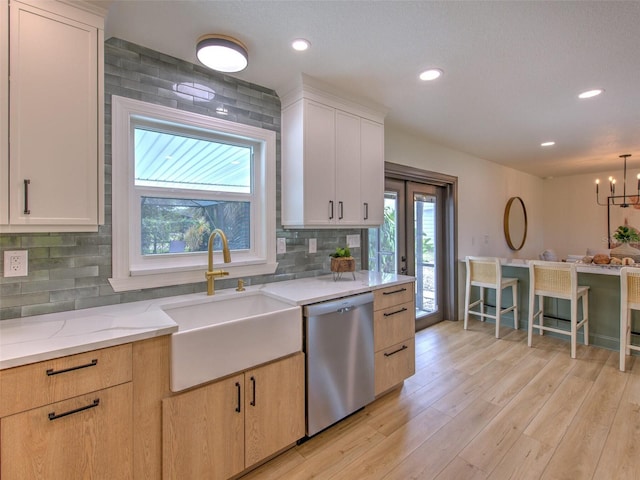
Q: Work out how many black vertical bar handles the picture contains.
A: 6